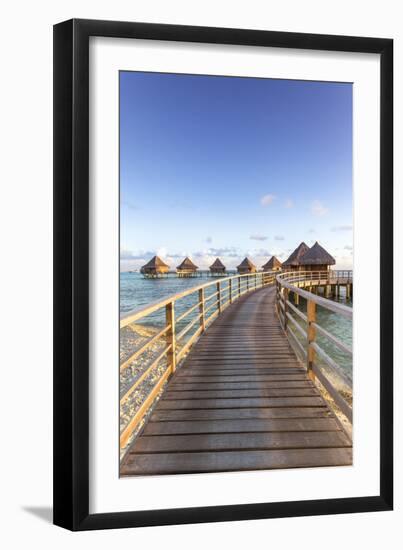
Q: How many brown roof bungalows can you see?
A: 7